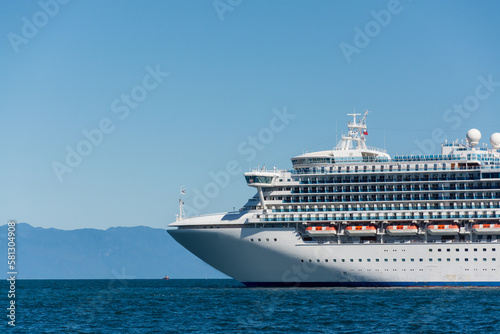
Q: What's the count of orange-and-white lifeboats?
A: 5